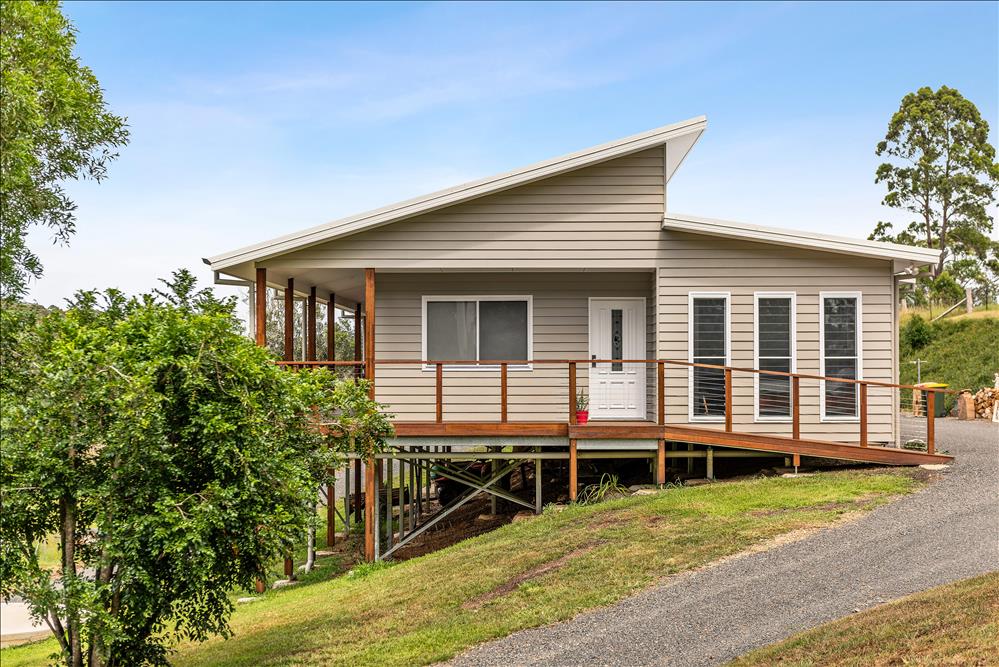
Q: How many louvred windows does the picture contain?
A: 3